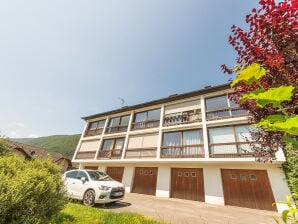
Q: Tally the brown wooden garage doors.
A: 5